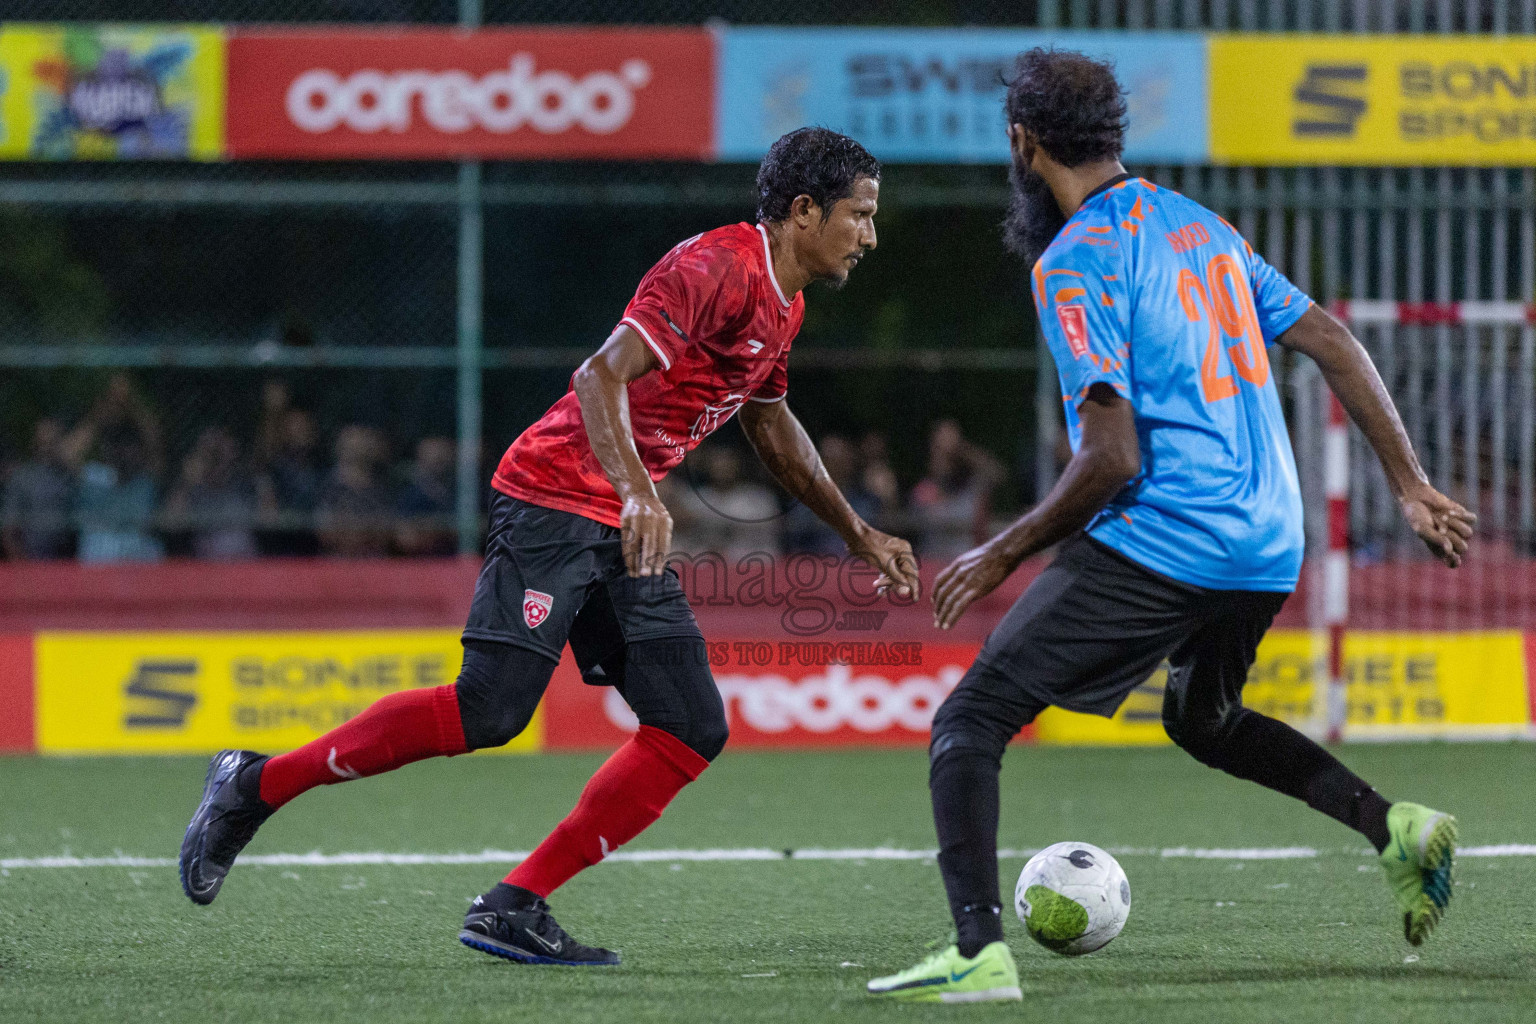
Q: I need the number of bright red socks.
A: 2